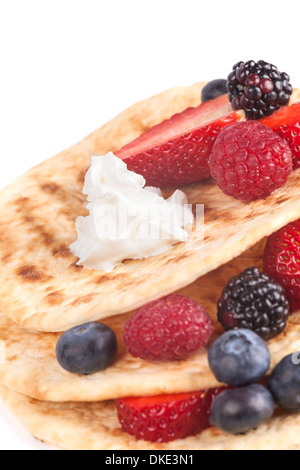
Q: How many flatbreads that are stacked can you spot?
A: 3